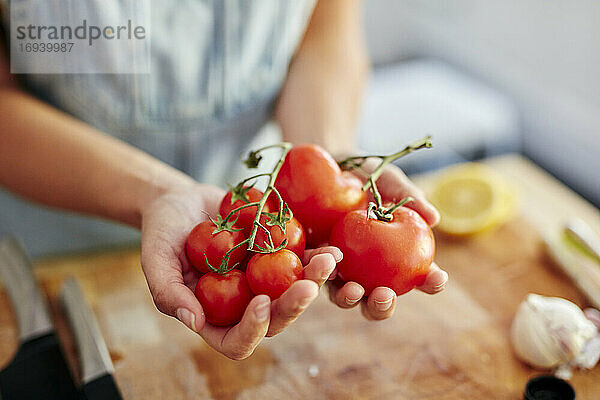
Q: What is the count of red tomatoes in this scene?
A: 7